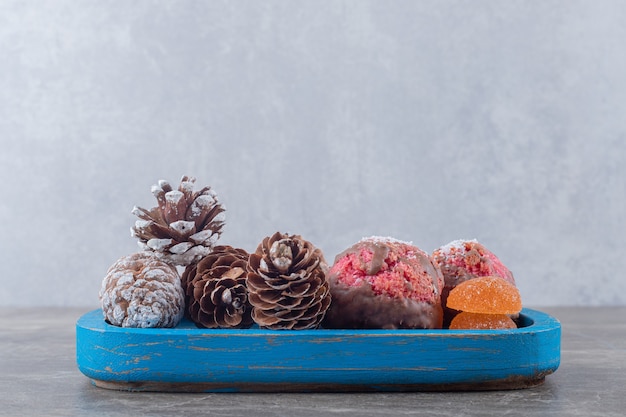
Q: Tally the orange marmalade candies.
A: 2